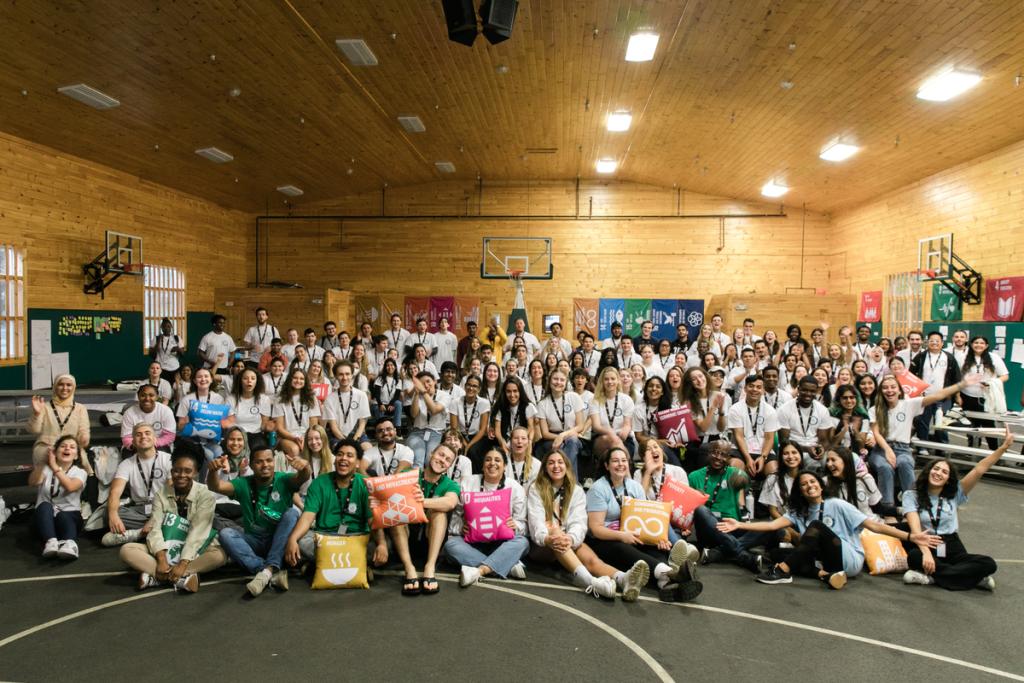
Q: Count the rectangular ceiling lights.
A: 12